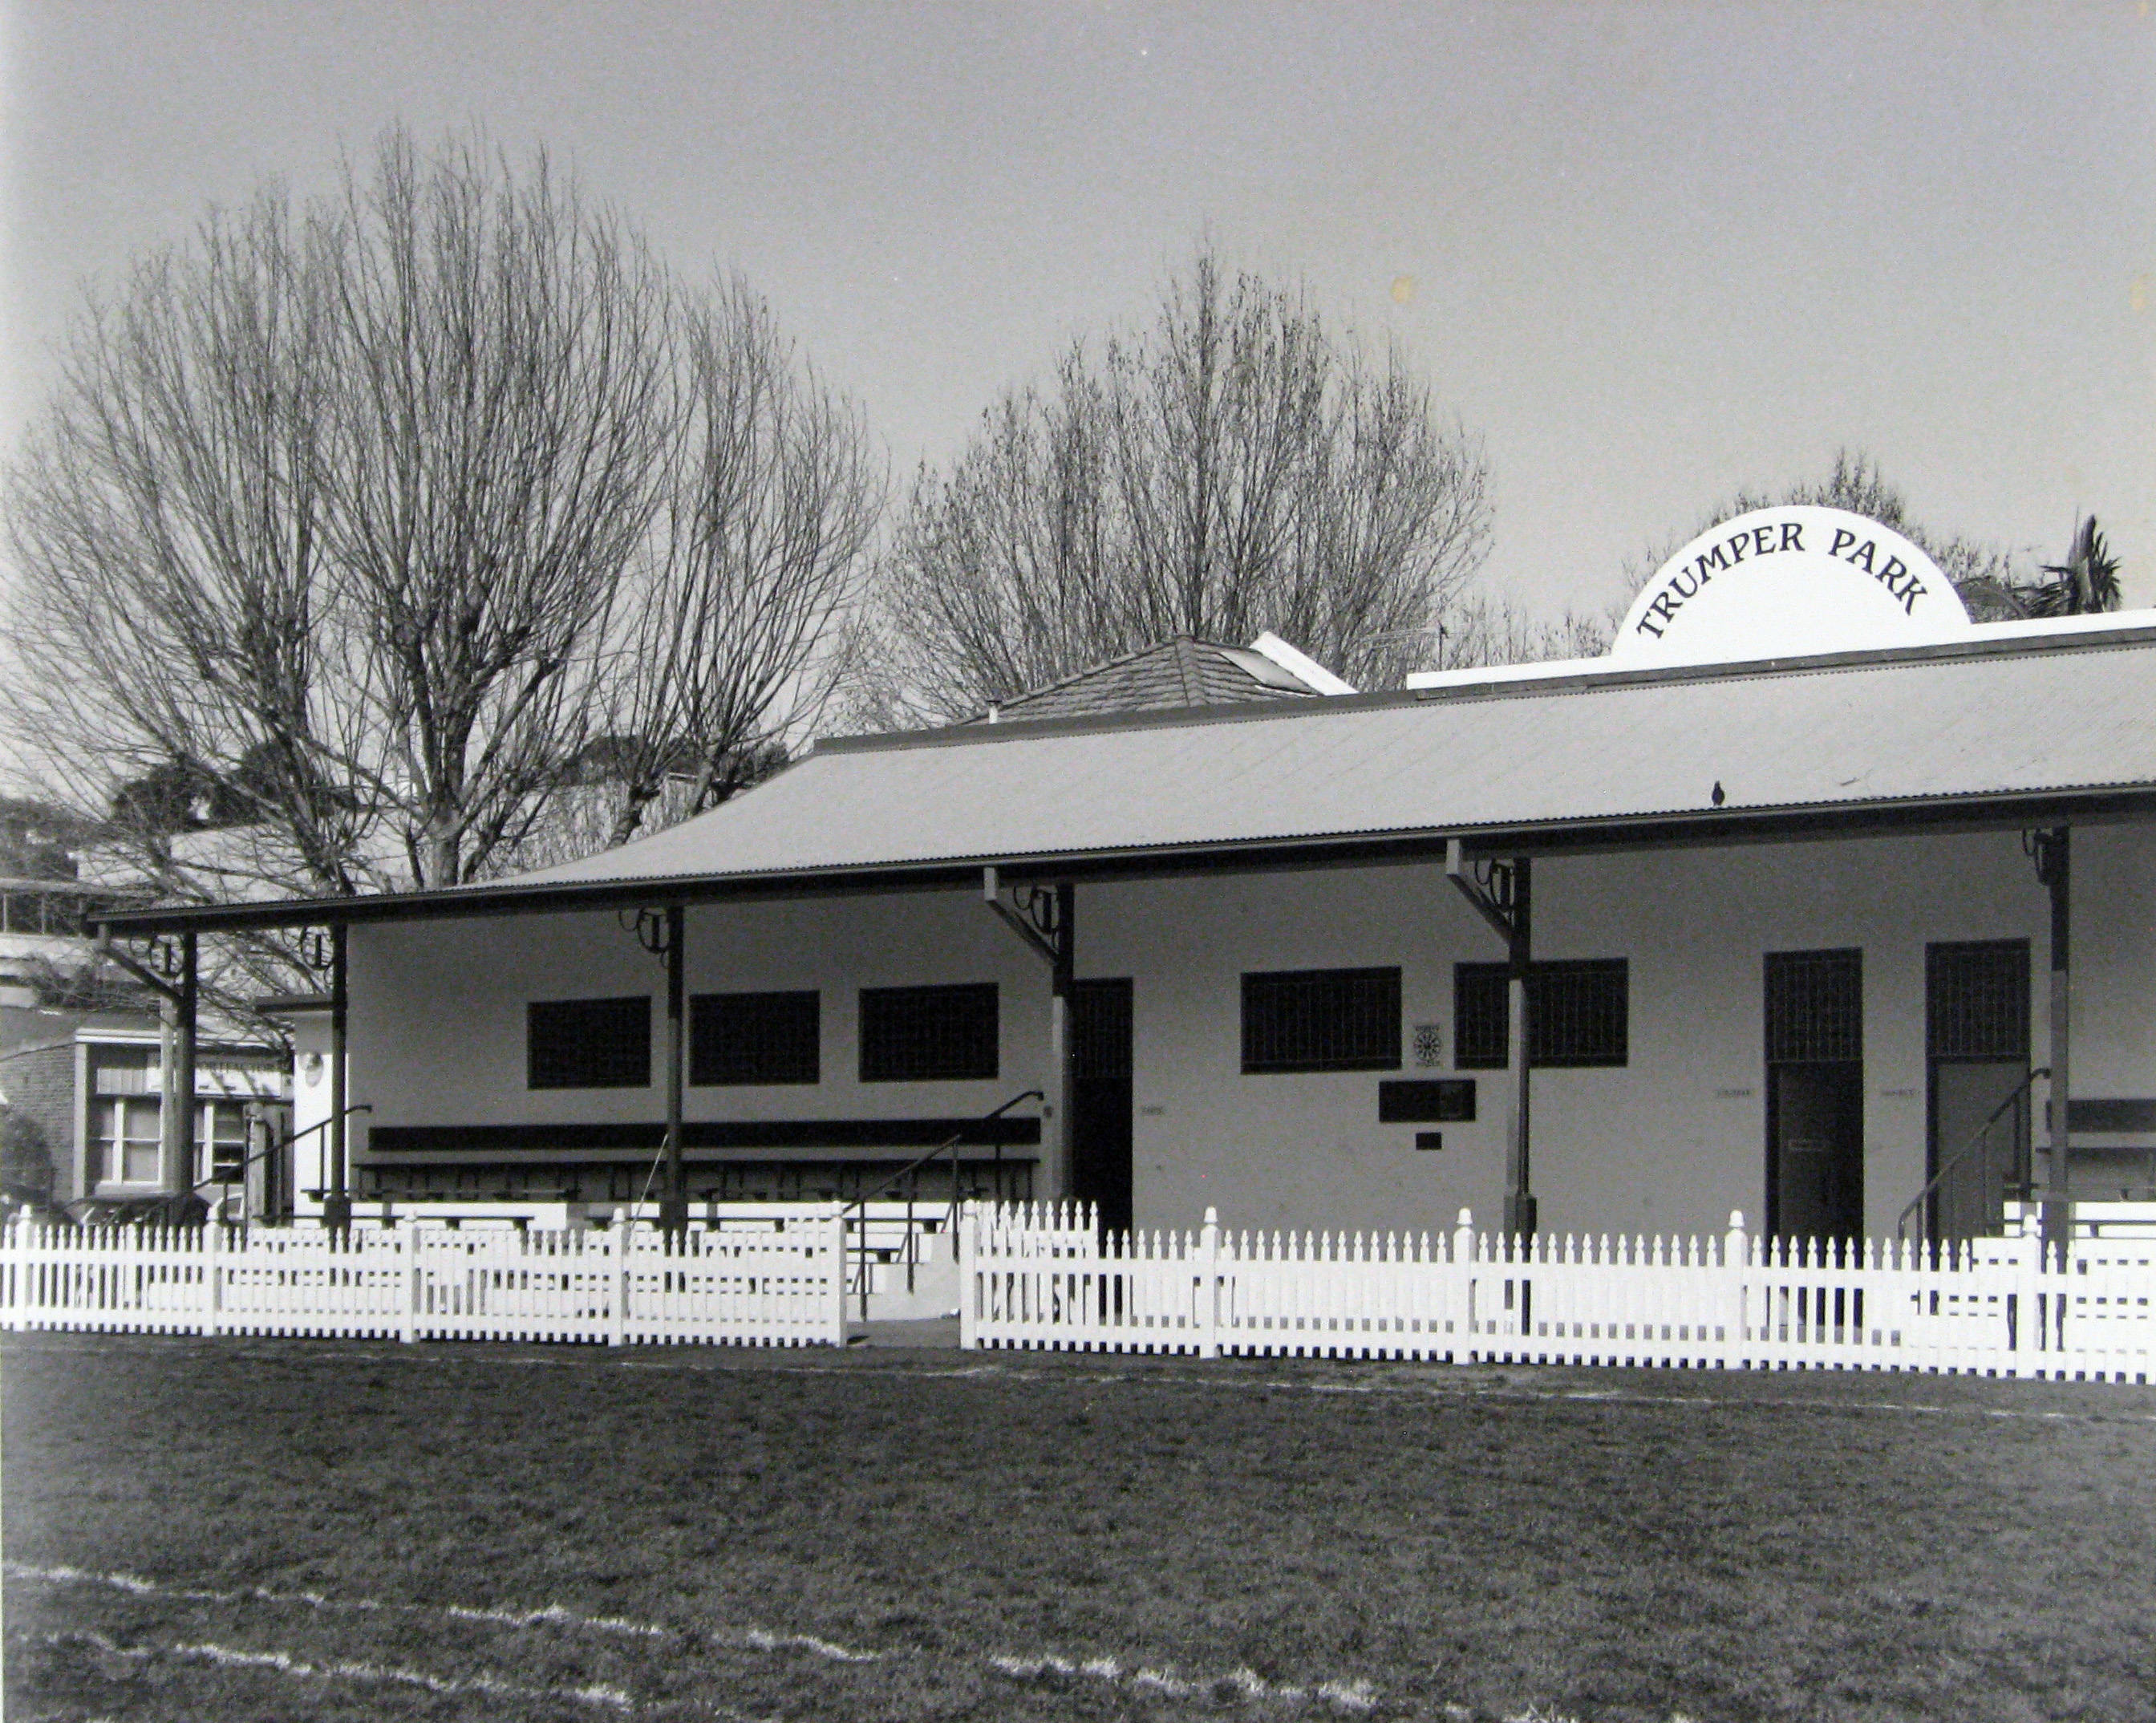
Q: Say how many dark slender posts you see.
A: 6